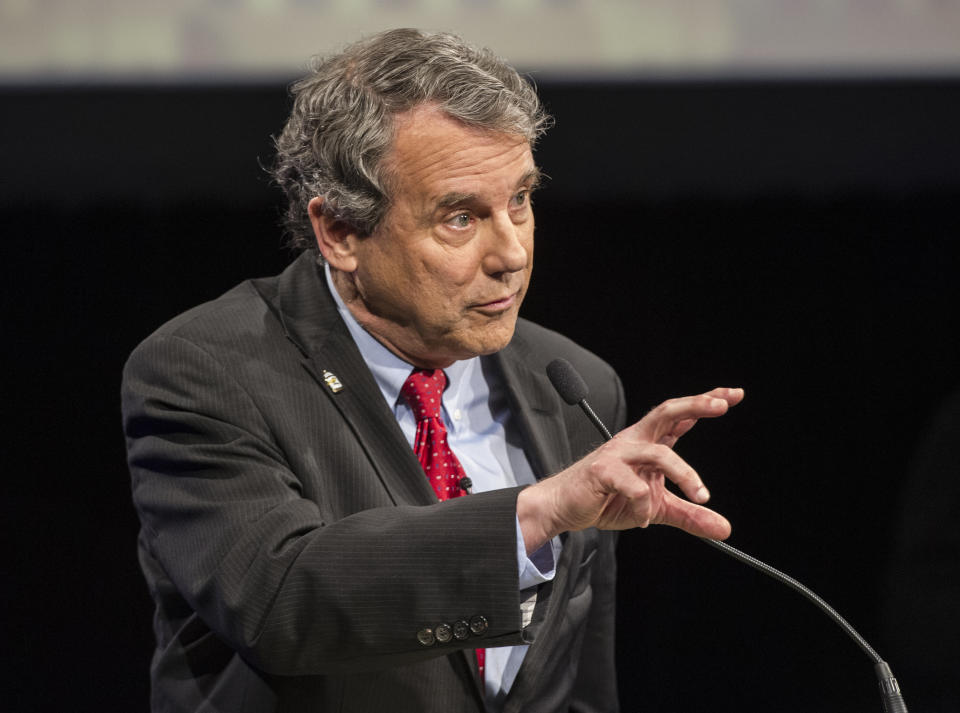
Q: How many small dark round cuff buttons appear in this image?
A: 4